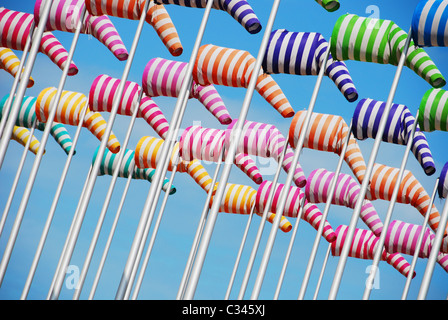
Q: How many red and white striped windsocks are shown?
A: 5